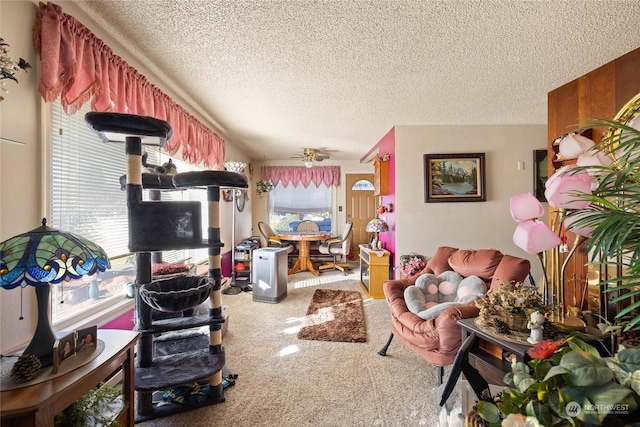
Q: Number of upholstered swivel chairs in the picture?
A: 3